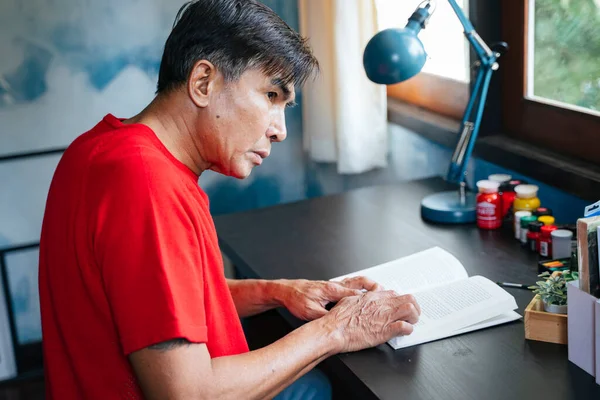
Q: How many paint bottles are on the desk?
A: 11